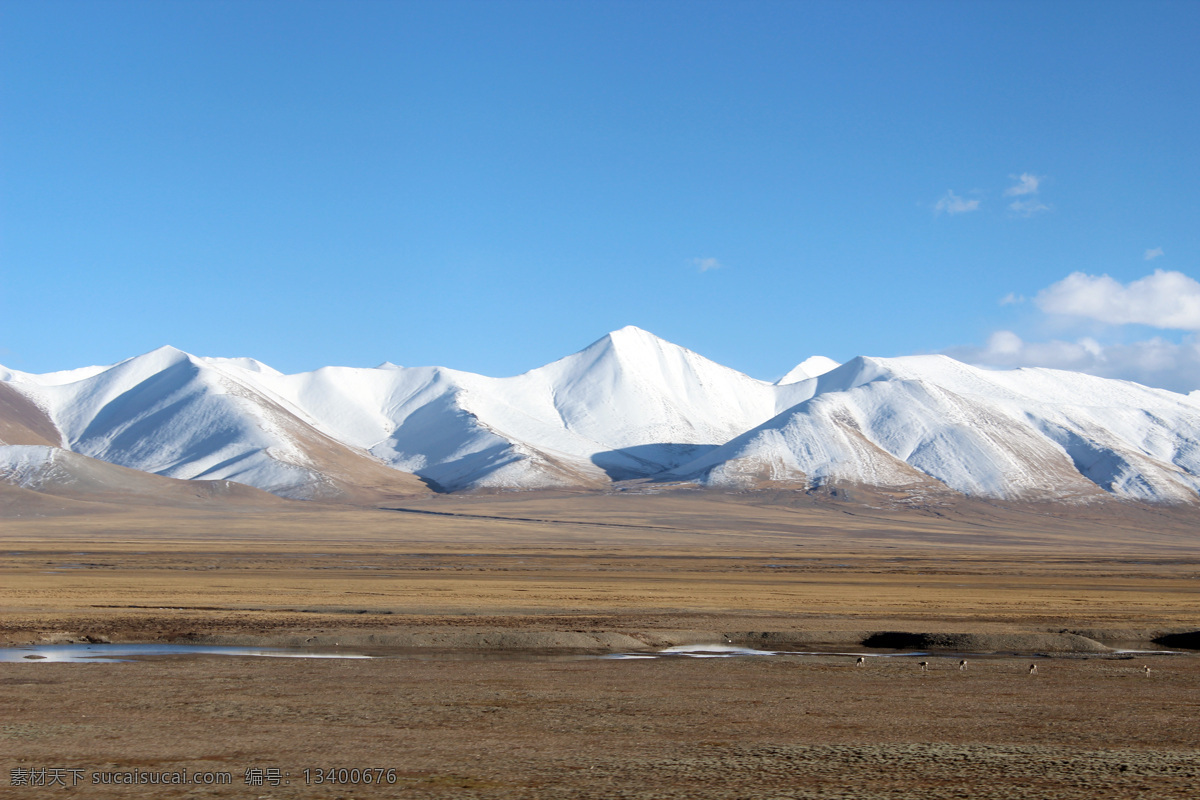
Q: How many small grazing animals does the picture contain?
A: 5